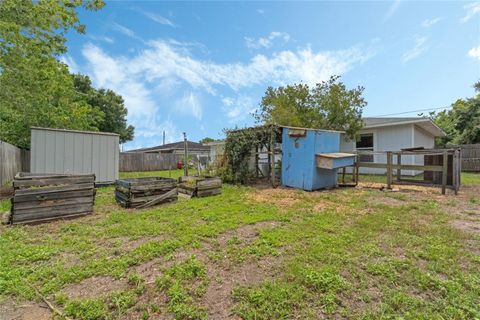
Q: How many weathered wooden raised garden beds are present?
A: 3